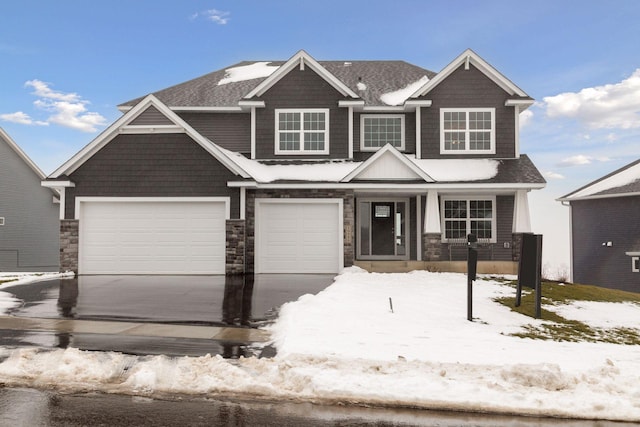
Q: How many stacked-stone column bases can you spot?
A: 2